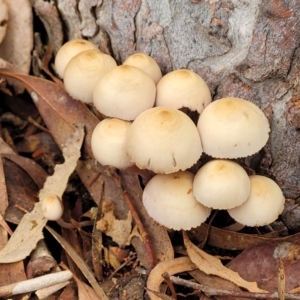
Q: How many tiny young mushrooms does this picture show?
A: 1